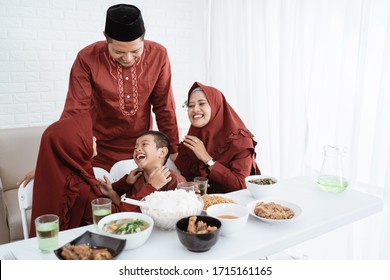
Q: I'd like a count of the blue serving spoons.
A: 0